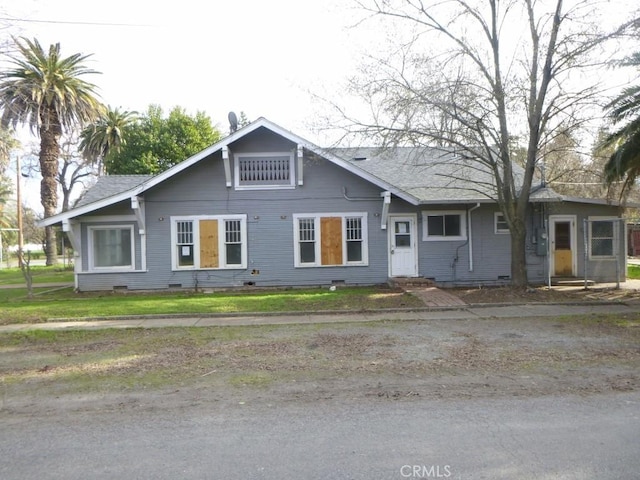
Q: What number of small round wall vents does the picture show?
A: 4